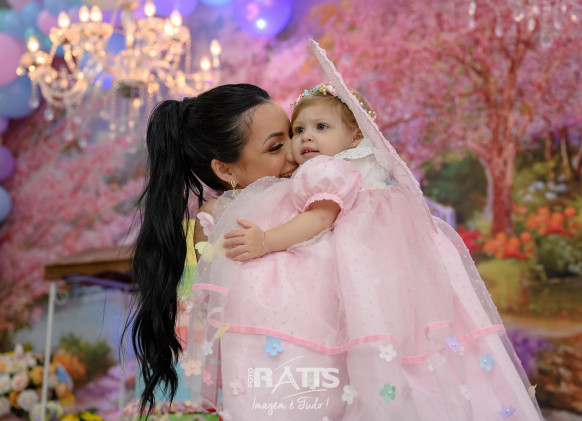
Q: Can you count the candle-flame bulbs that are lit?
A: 9